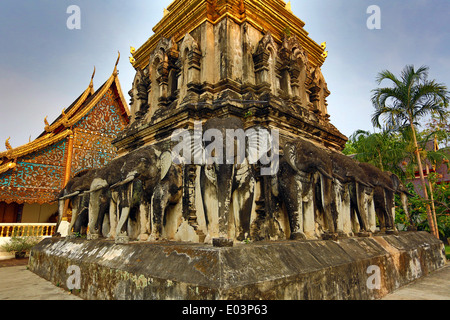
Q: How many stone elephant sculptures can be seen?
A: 9